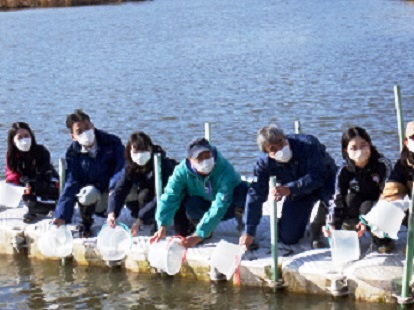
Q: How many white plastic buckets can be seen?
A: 7